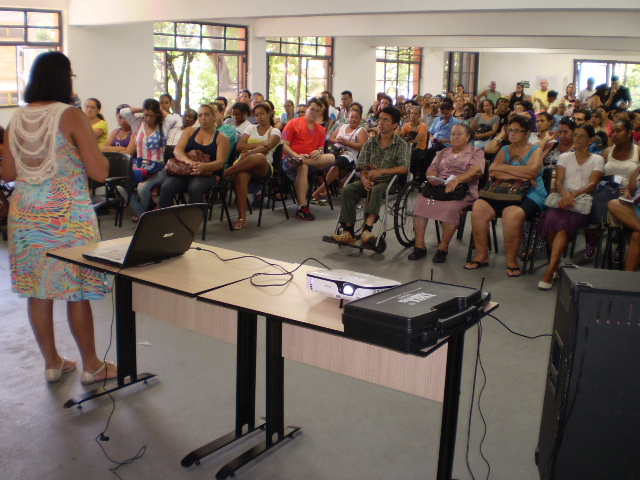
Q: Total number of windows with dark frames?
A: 6